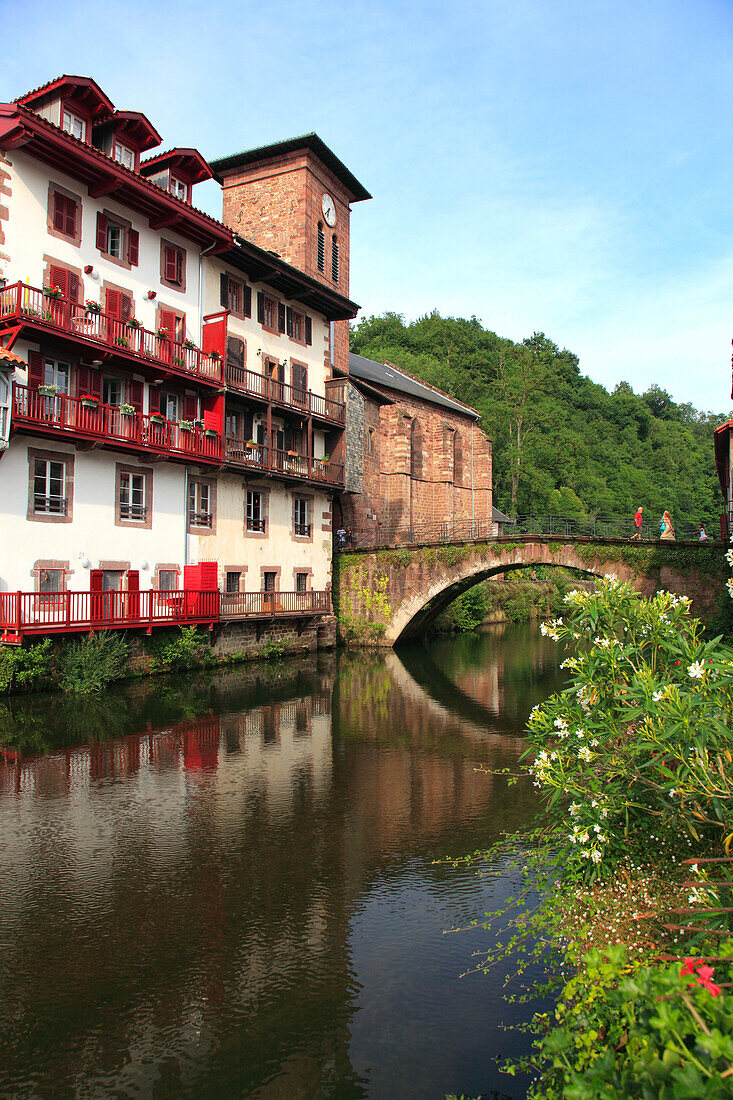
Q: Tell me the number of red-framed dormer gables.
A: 3